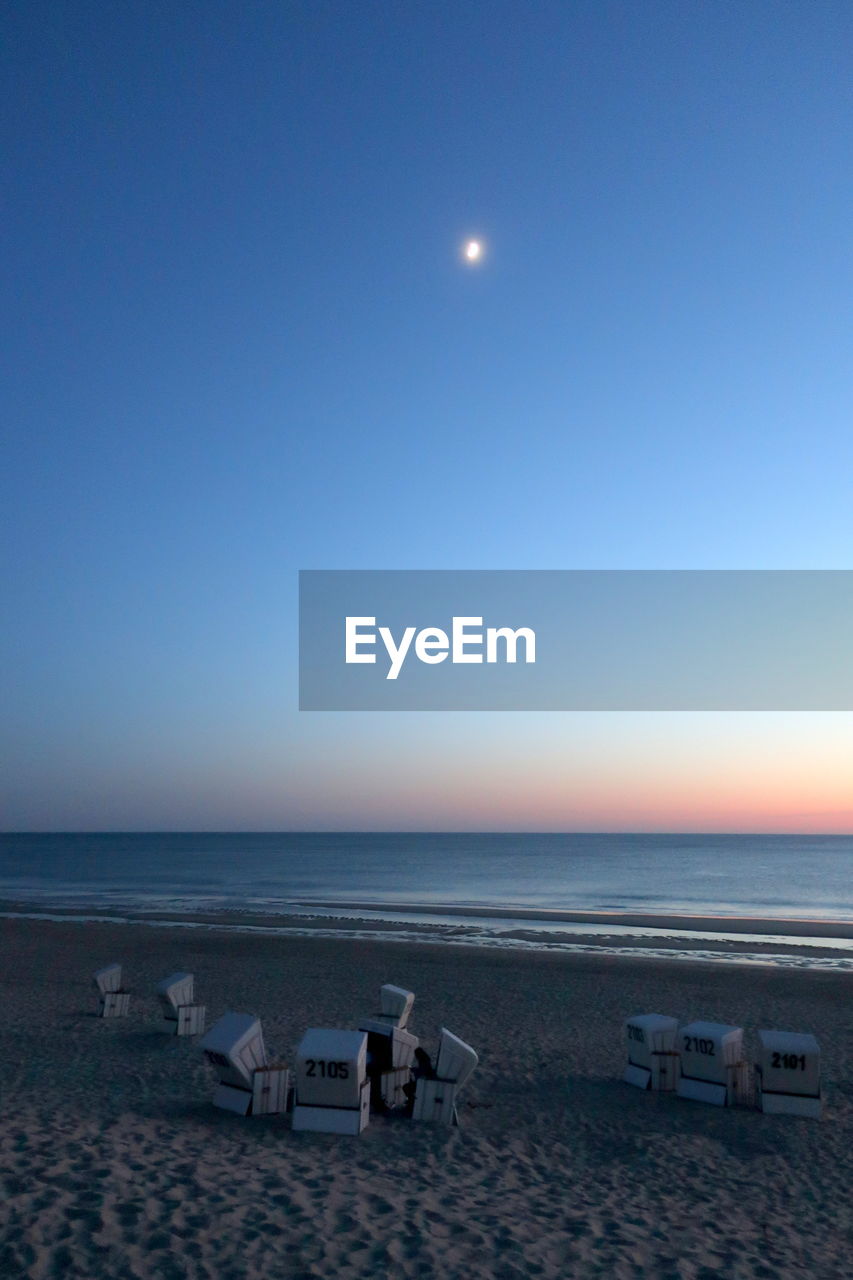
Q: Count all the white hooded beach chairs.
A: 10